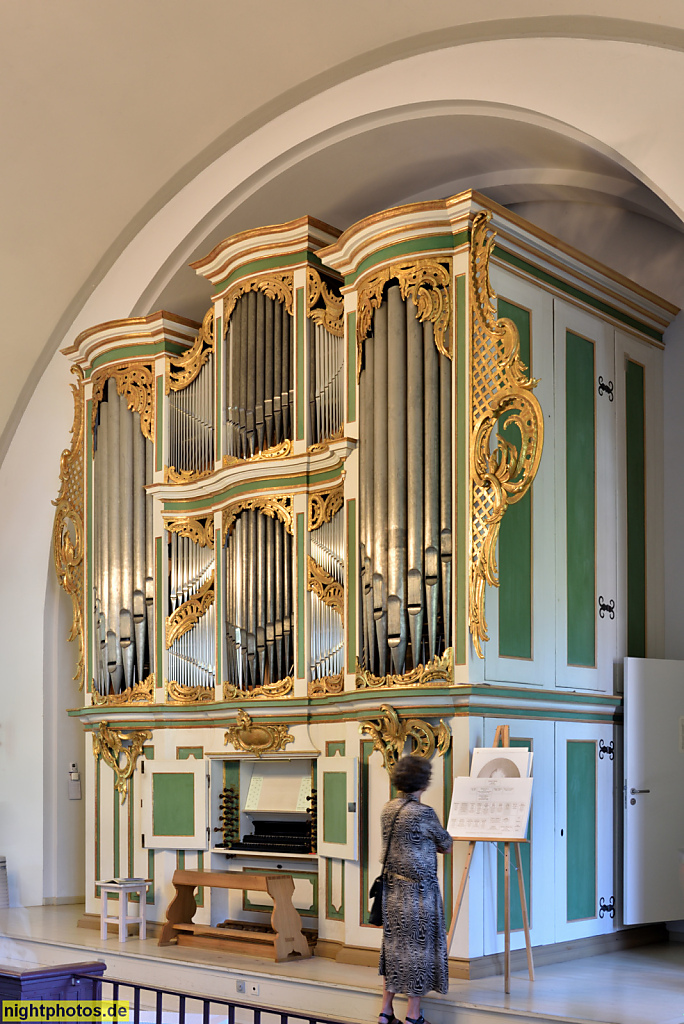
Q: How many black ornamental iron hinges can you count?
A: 4